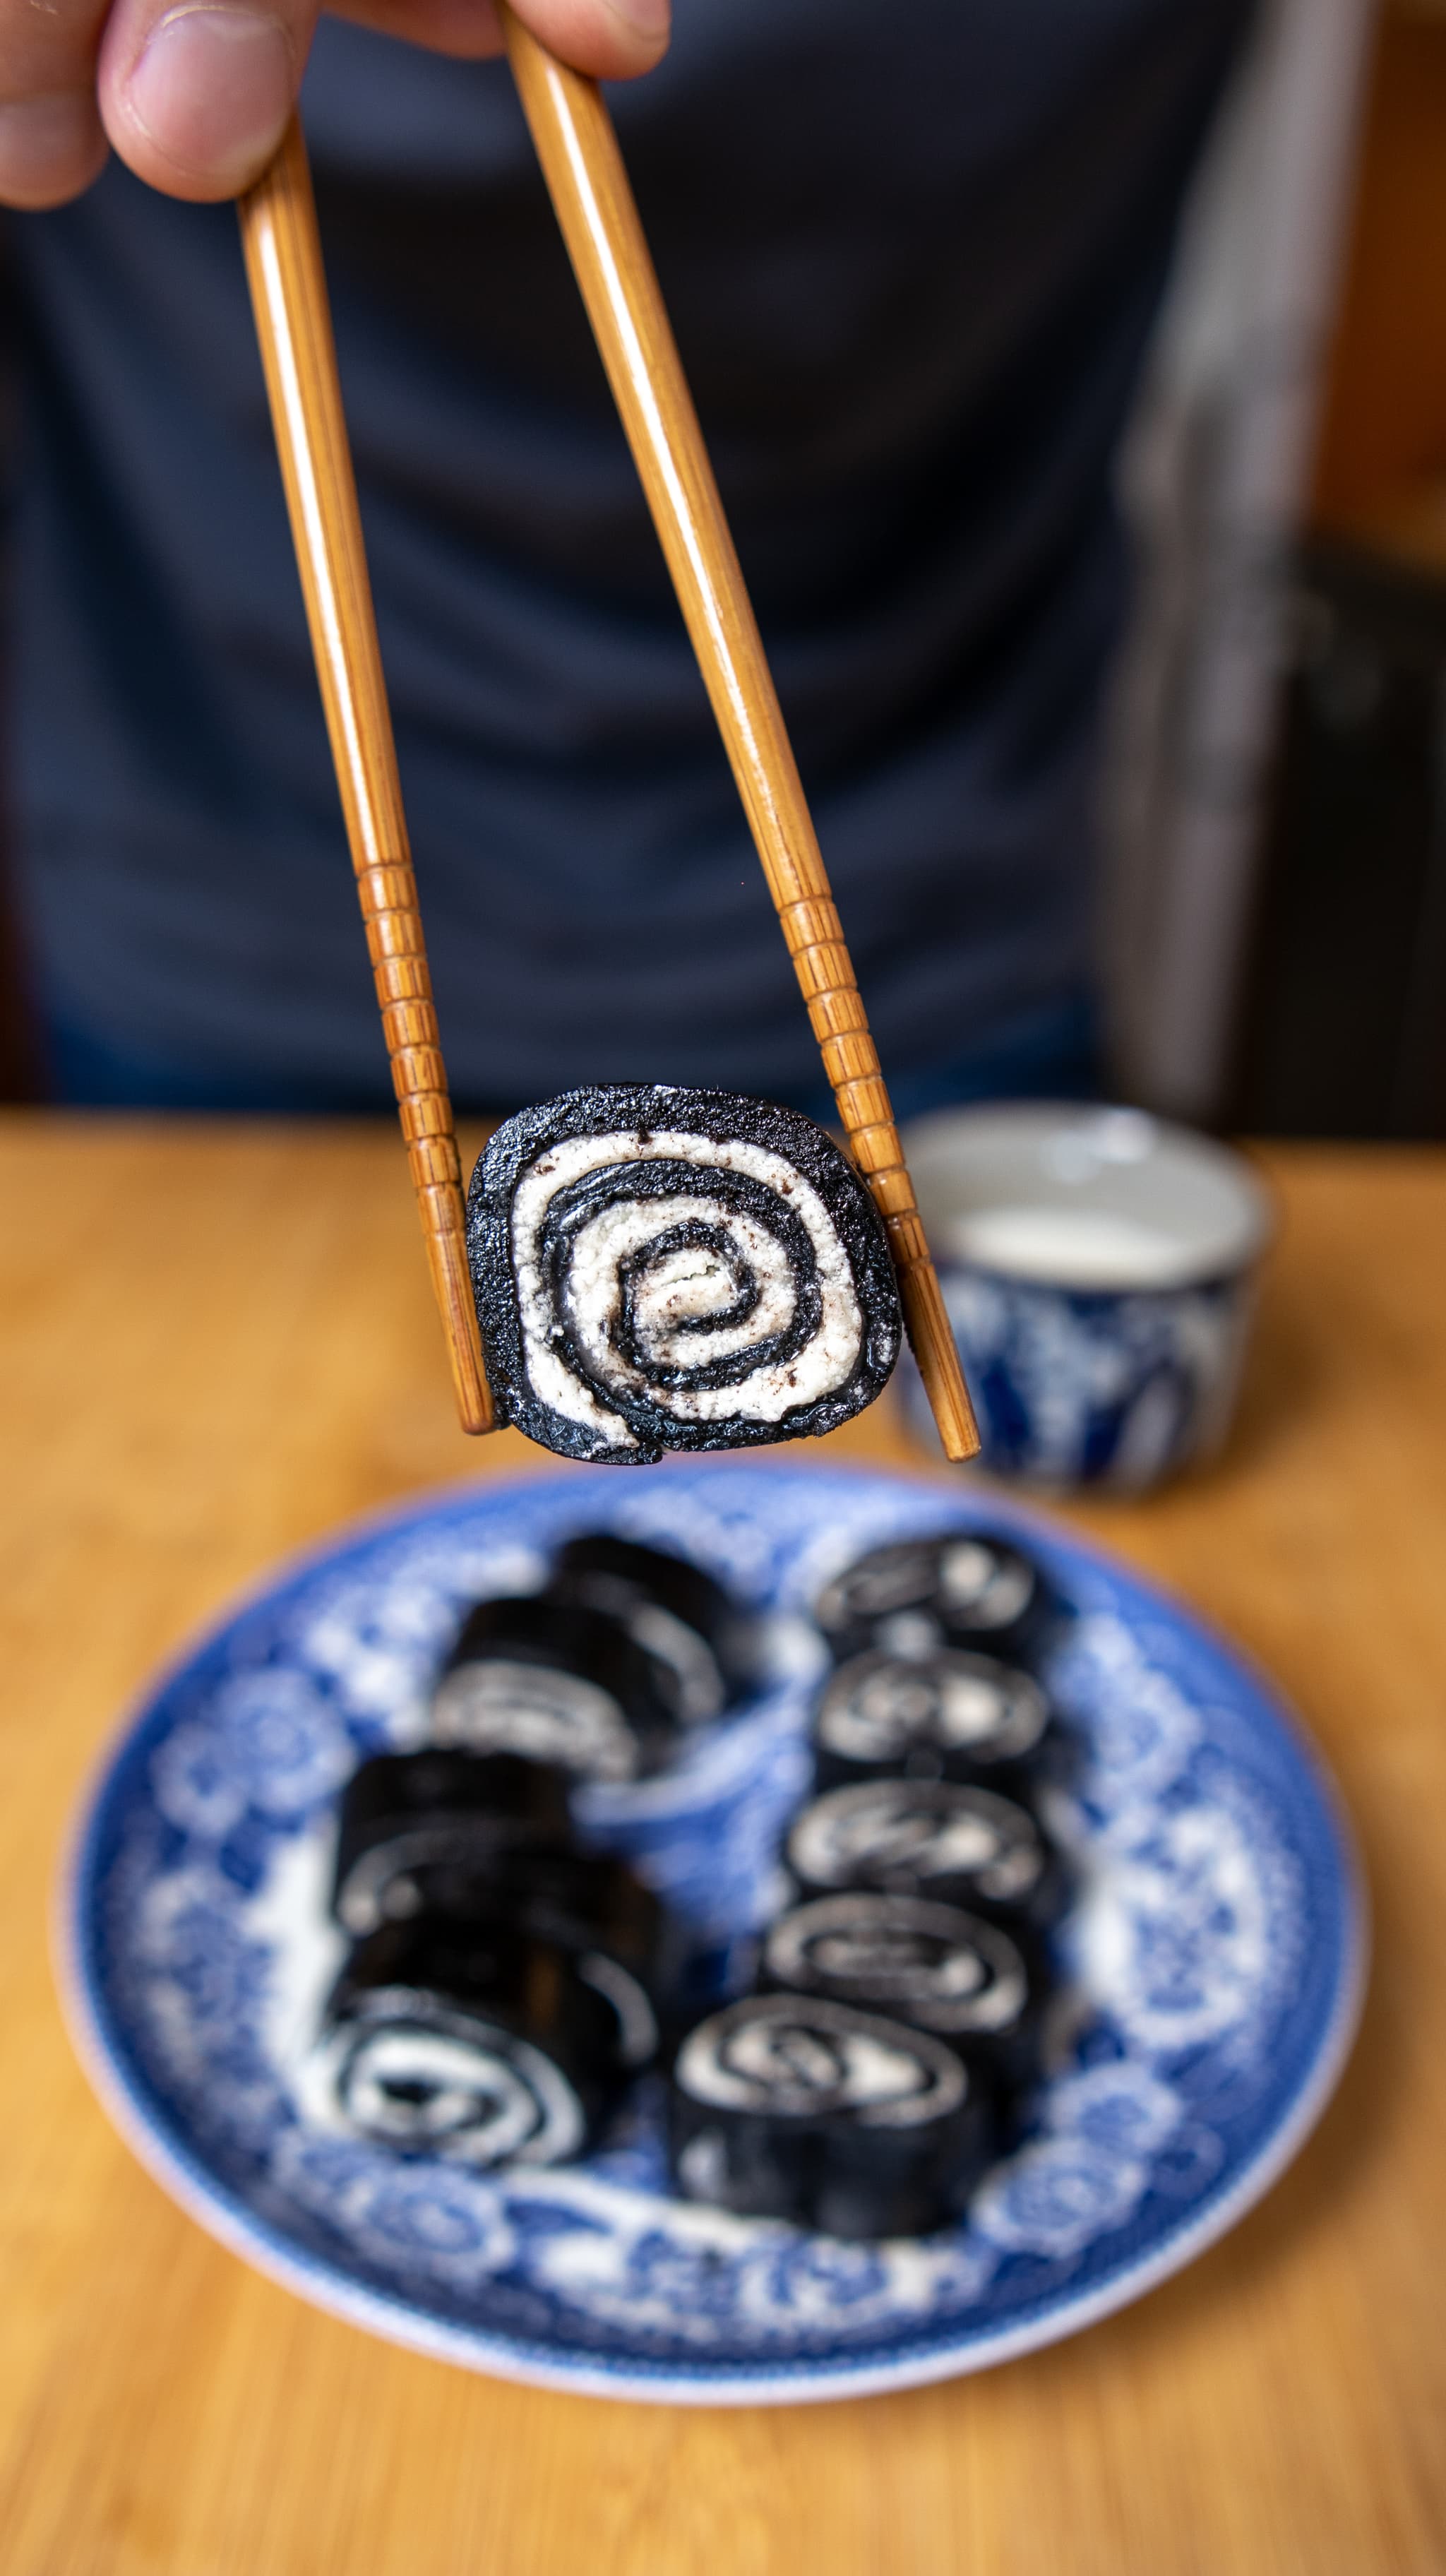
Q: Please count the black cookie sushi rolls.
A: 11